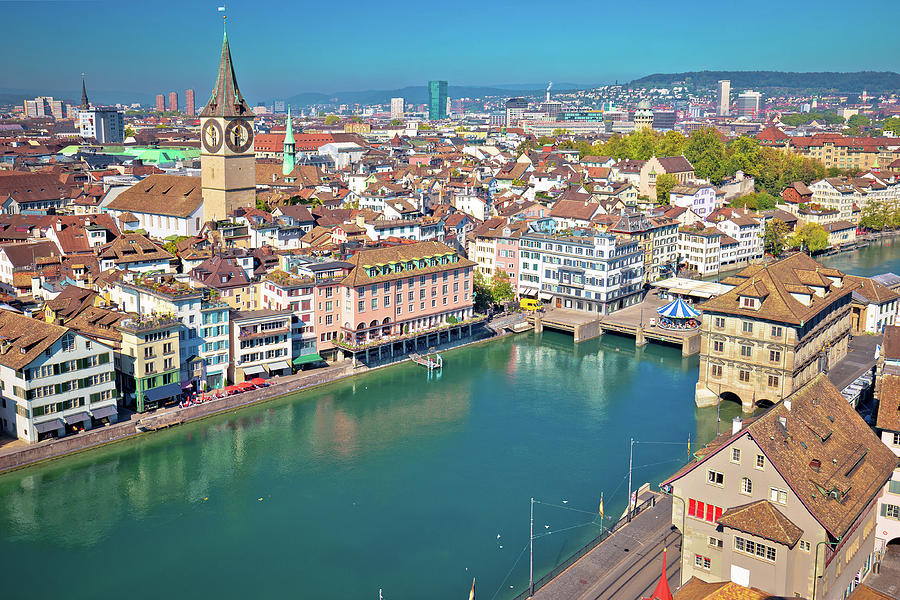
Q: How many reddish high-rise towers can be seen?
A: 3